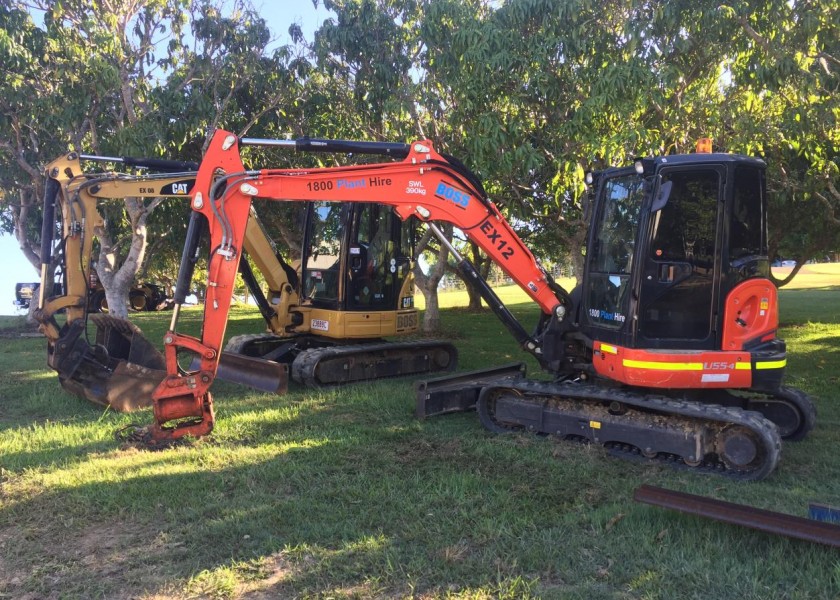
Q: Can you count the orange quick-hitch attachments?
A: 1